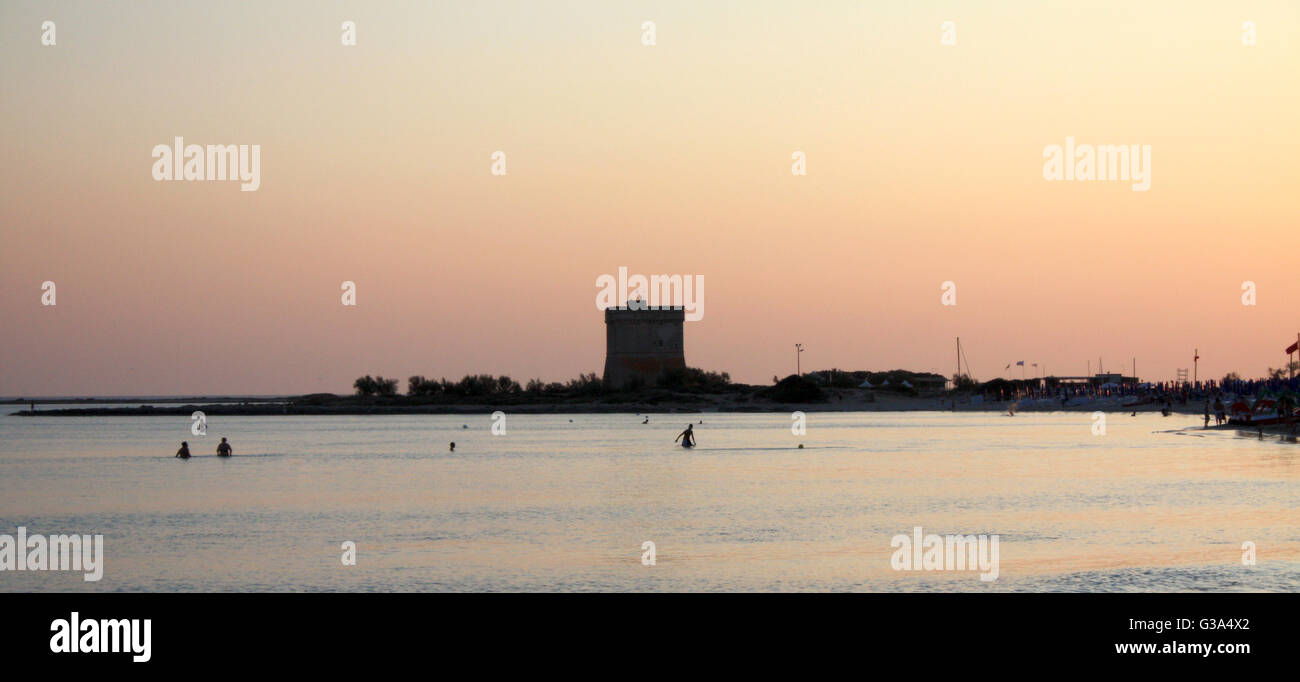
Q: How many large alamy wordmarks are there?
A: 6